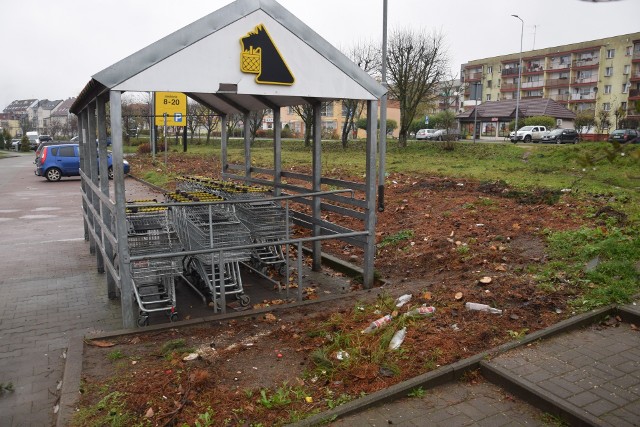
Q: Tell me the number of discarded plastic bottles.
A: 5